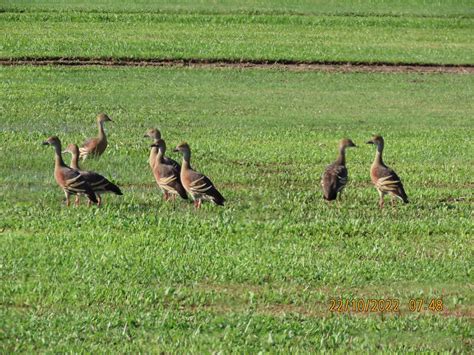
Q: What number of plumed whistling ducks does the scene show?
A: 8